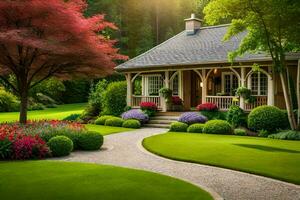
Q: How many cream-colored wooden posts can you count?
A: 5